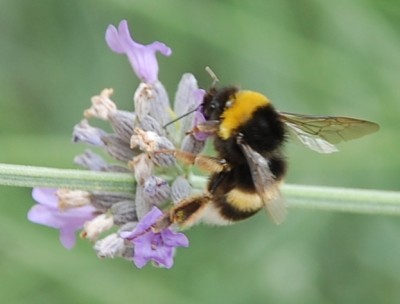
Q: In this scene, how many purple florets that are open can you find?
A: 4